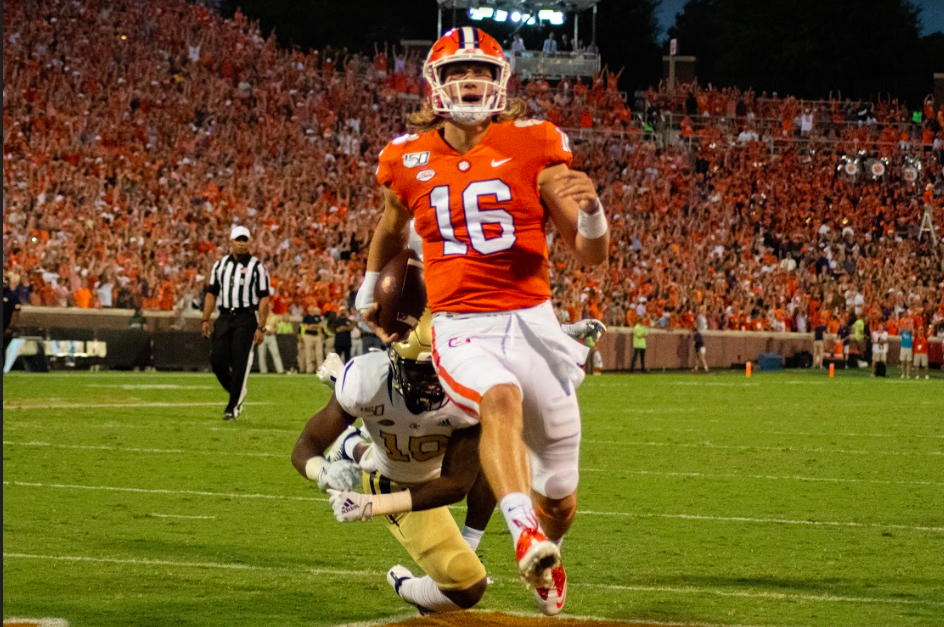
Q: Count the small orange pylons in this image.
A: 2